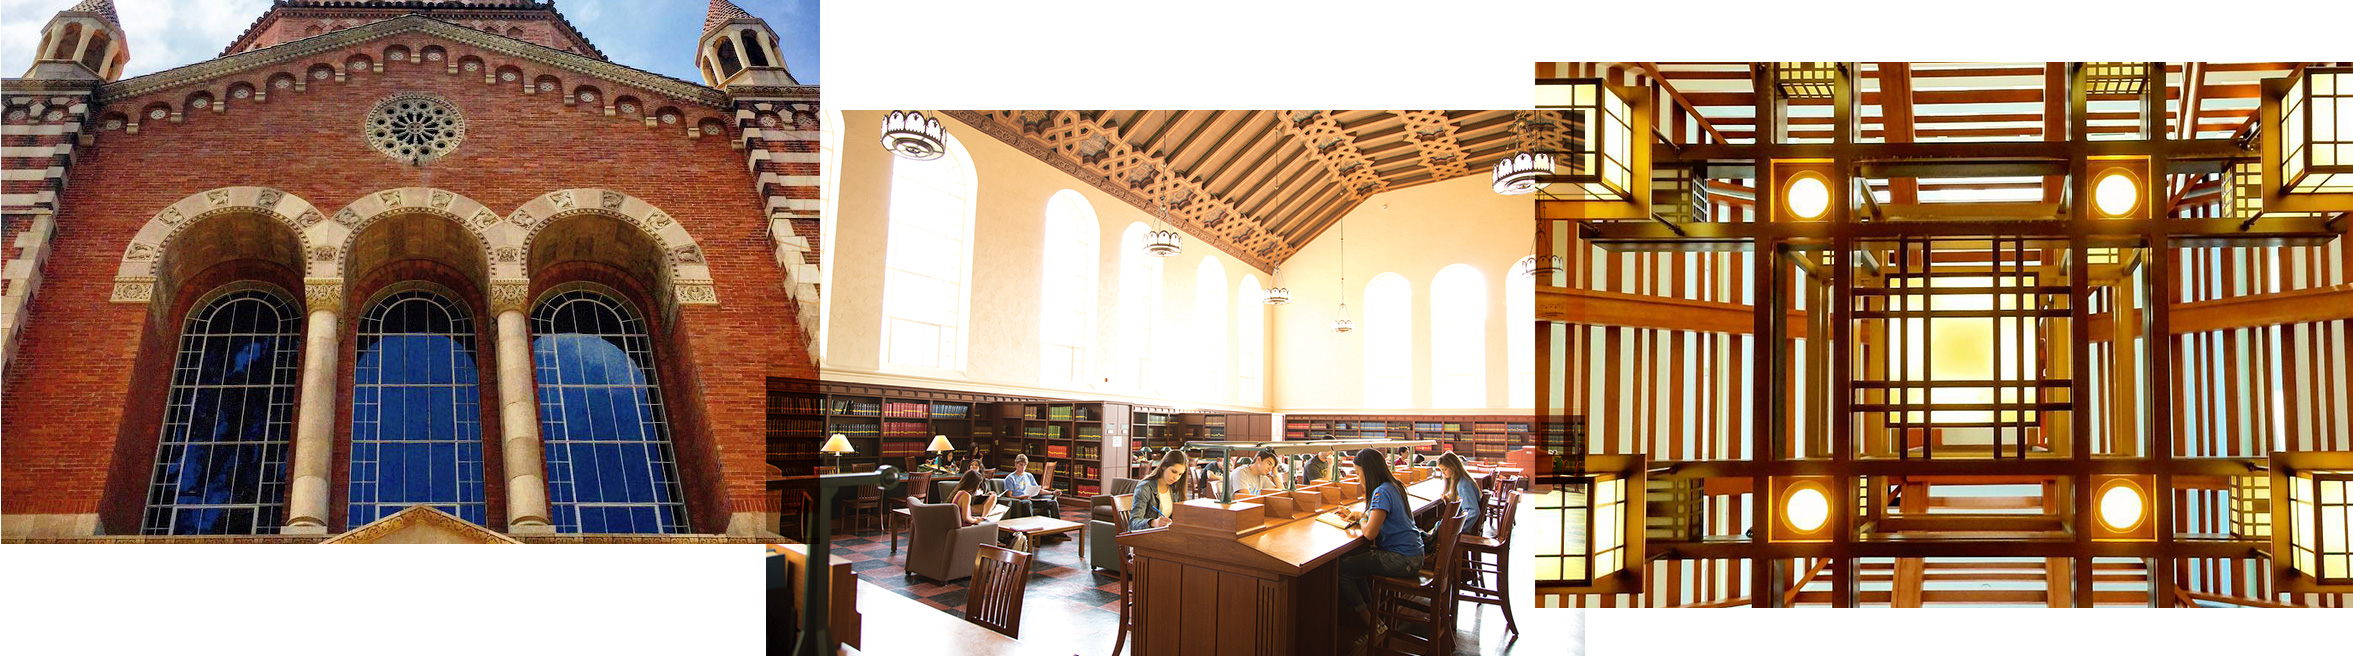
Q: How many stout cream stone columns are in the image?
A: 2